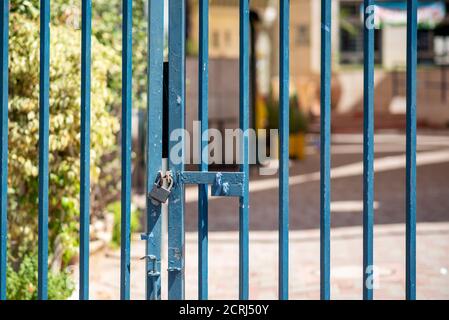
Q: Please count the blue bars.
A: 12